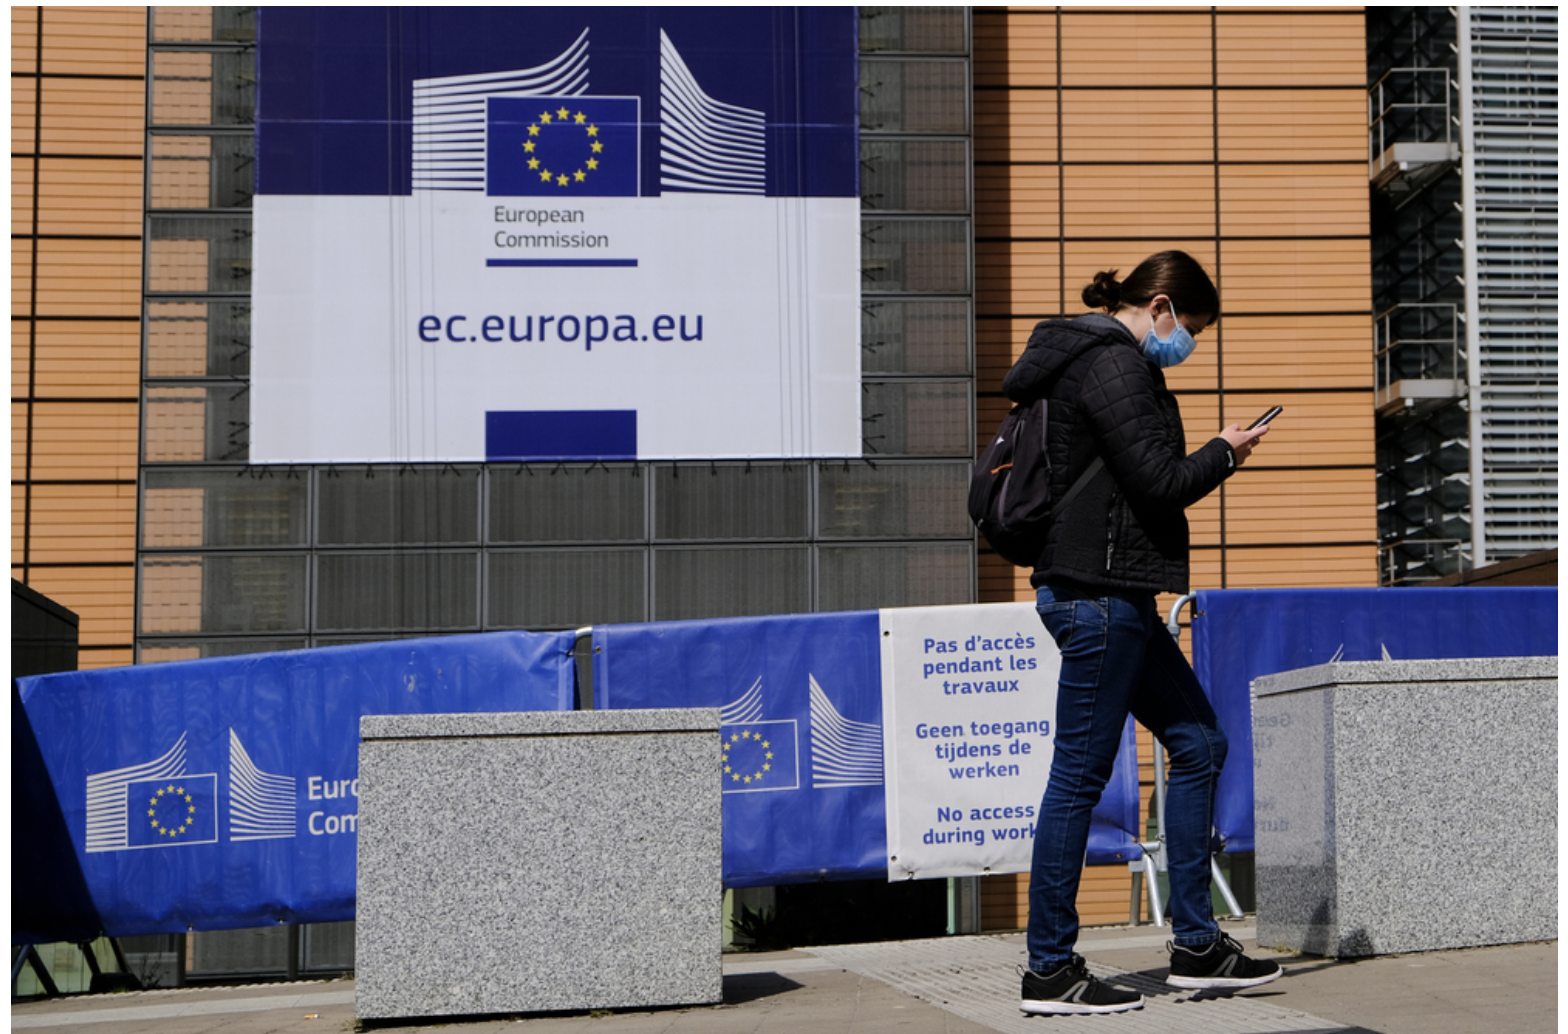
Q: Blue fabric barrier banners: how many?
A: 3